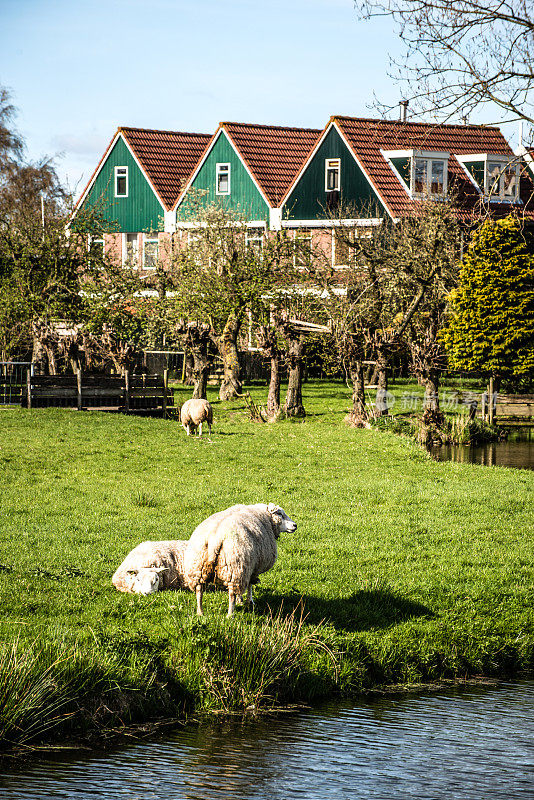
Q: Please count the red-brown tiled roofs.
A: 3